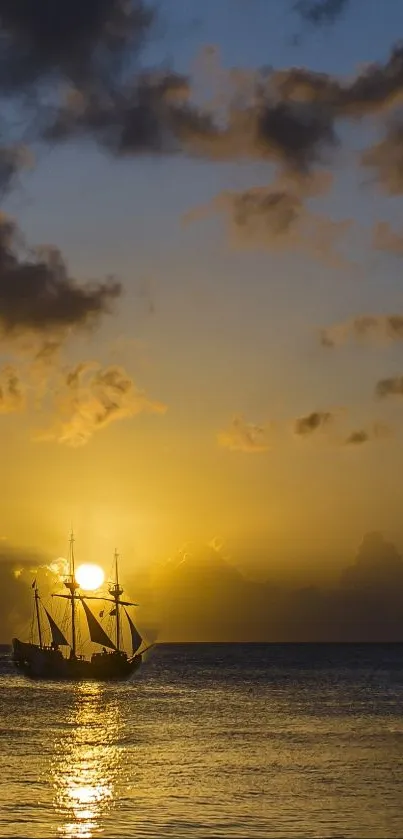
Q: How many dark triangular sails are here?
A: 3